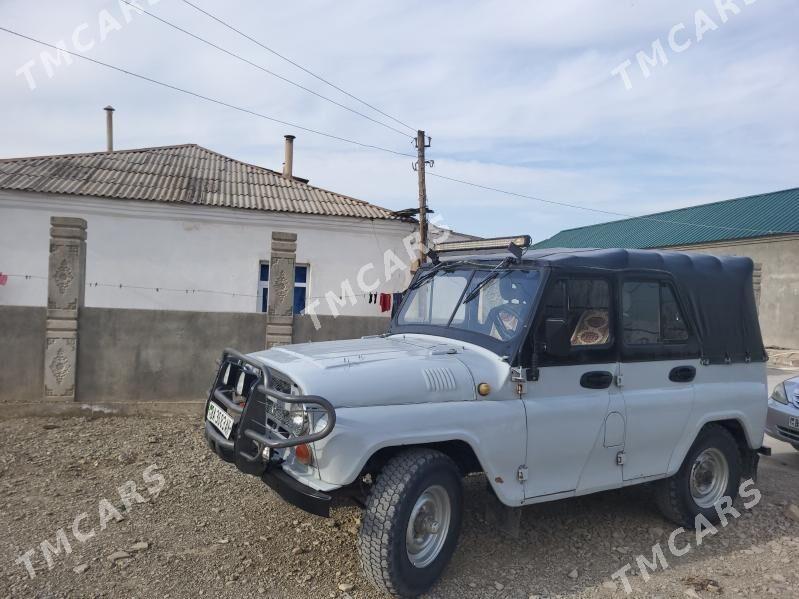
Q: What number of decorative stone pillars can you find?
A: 2